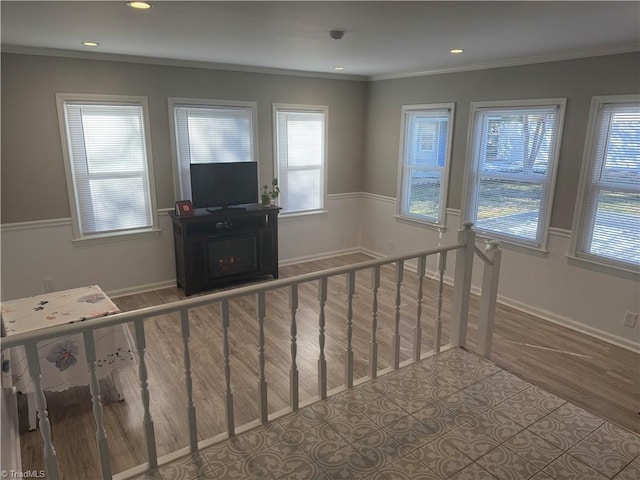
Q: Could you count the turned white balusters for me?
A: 13